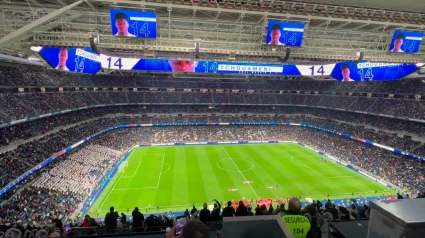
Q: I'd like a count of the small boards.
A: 3